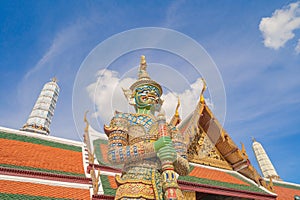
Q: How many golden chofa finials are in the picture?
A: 3